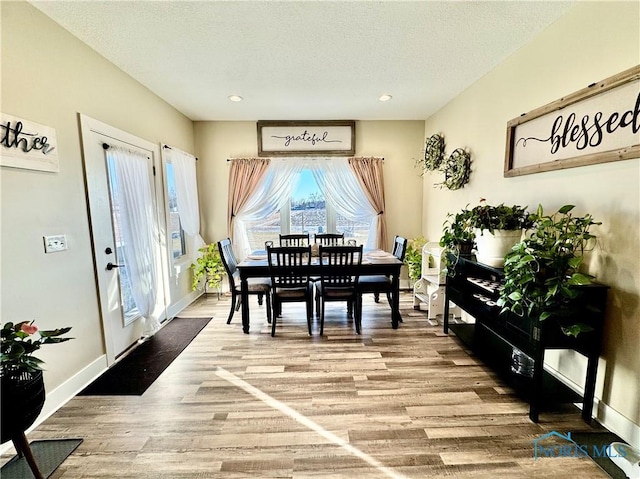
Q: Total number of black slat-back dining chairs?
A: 6